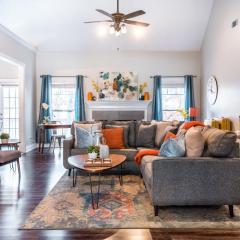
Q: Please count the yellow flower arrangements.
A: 3